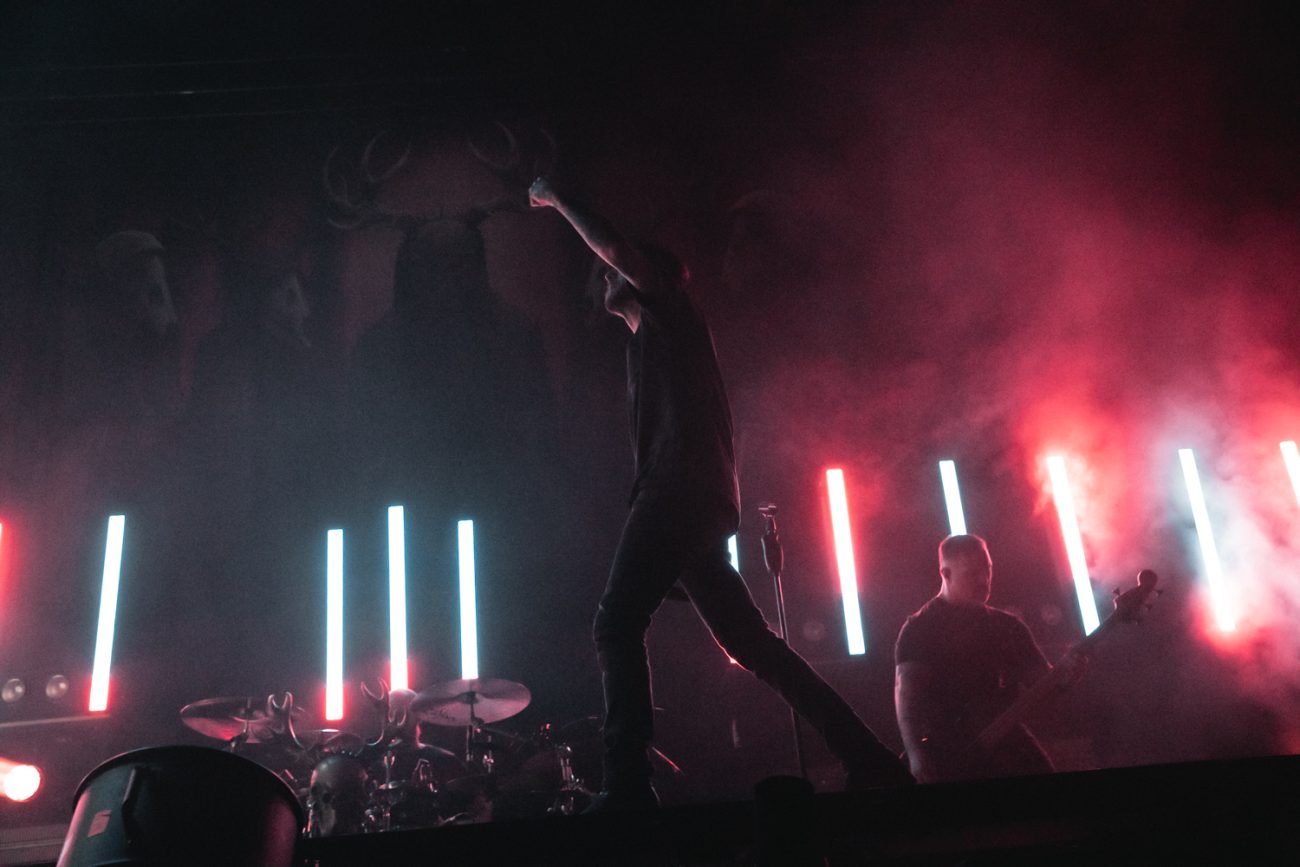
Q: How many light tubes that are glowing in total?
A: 11